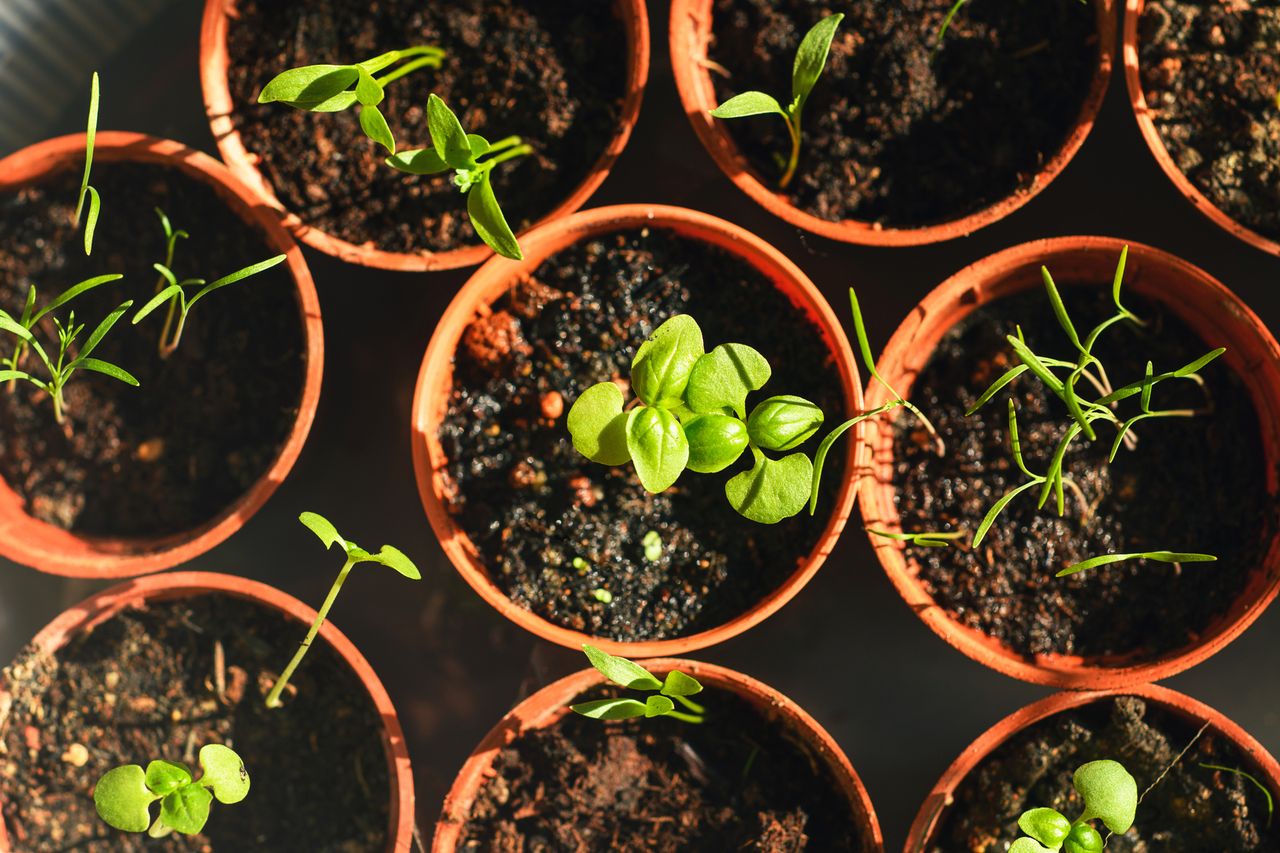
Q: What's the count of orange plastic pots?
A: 9